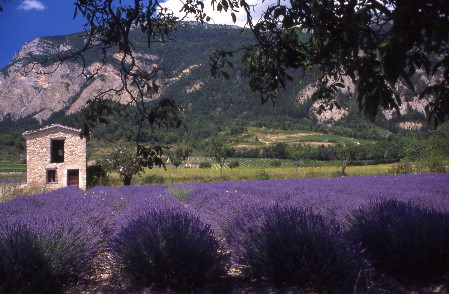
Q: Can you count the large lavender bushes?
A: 4